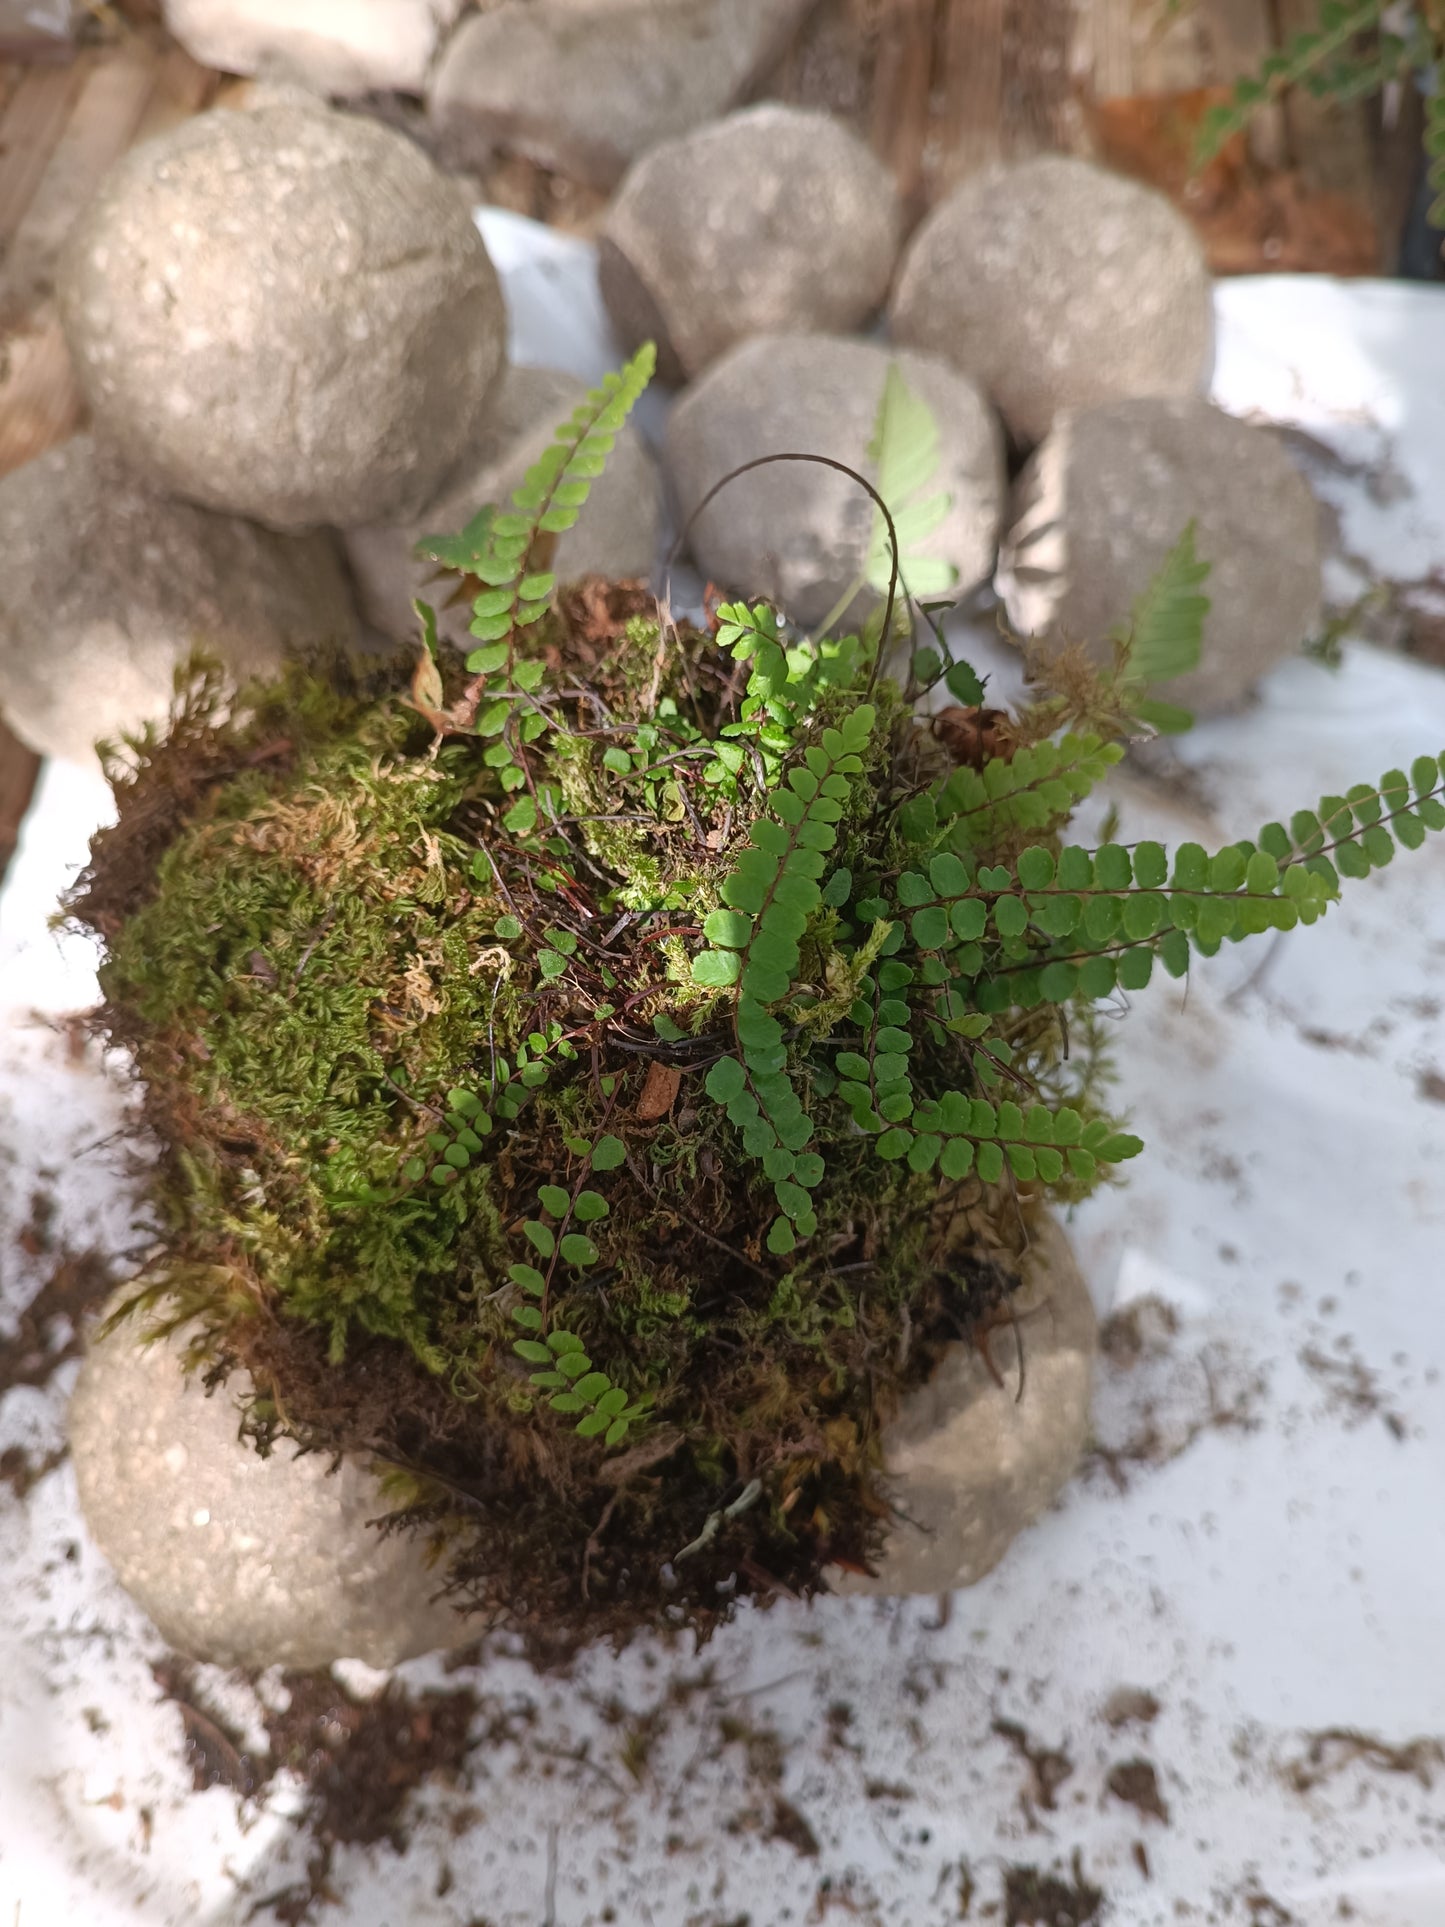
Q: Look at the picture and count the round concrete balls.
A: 9